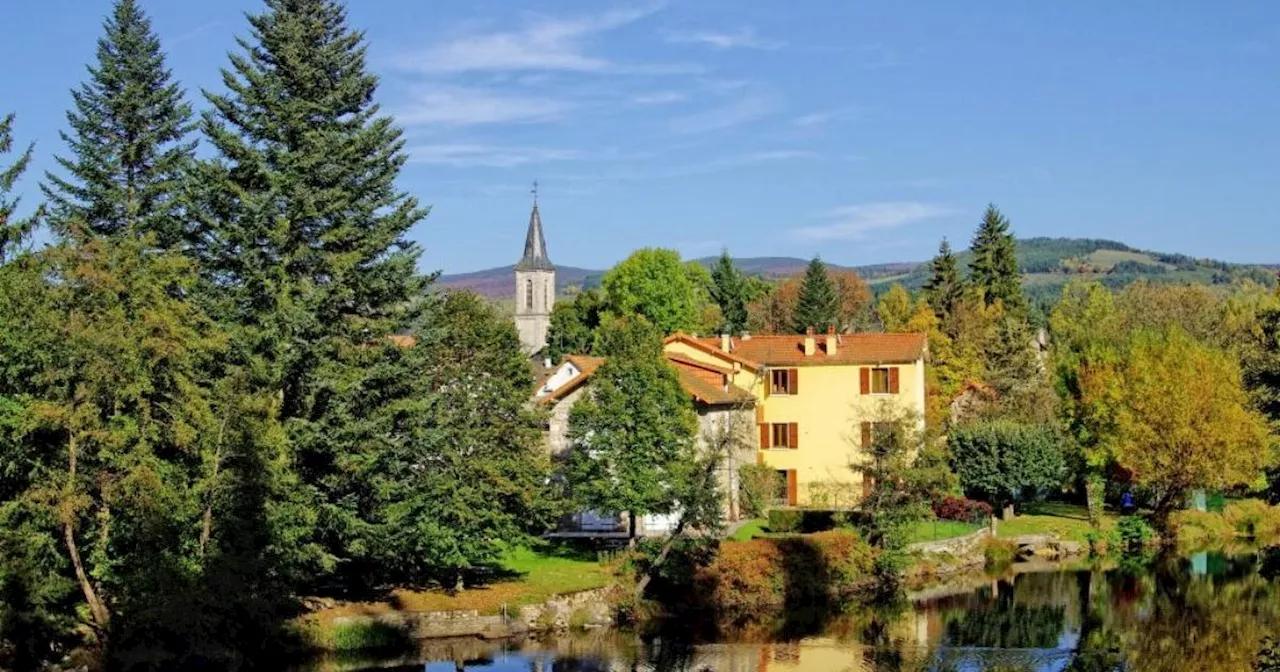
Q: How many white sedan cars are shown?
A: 0